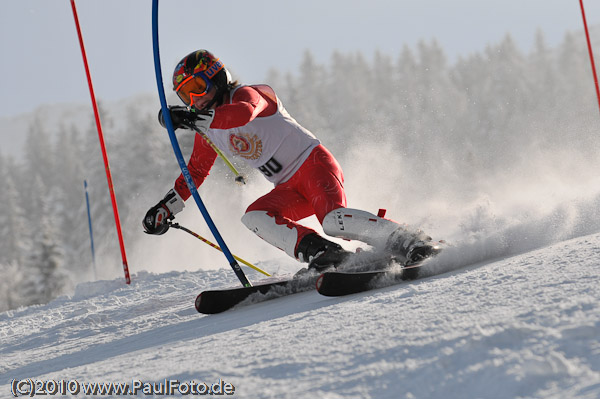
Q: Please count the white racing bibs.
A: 1